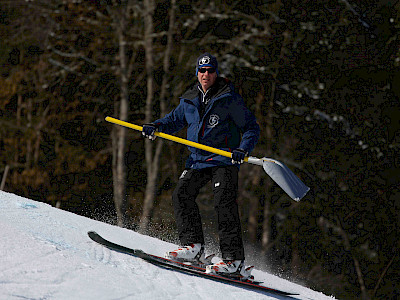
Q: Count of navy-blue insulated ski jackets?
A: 1